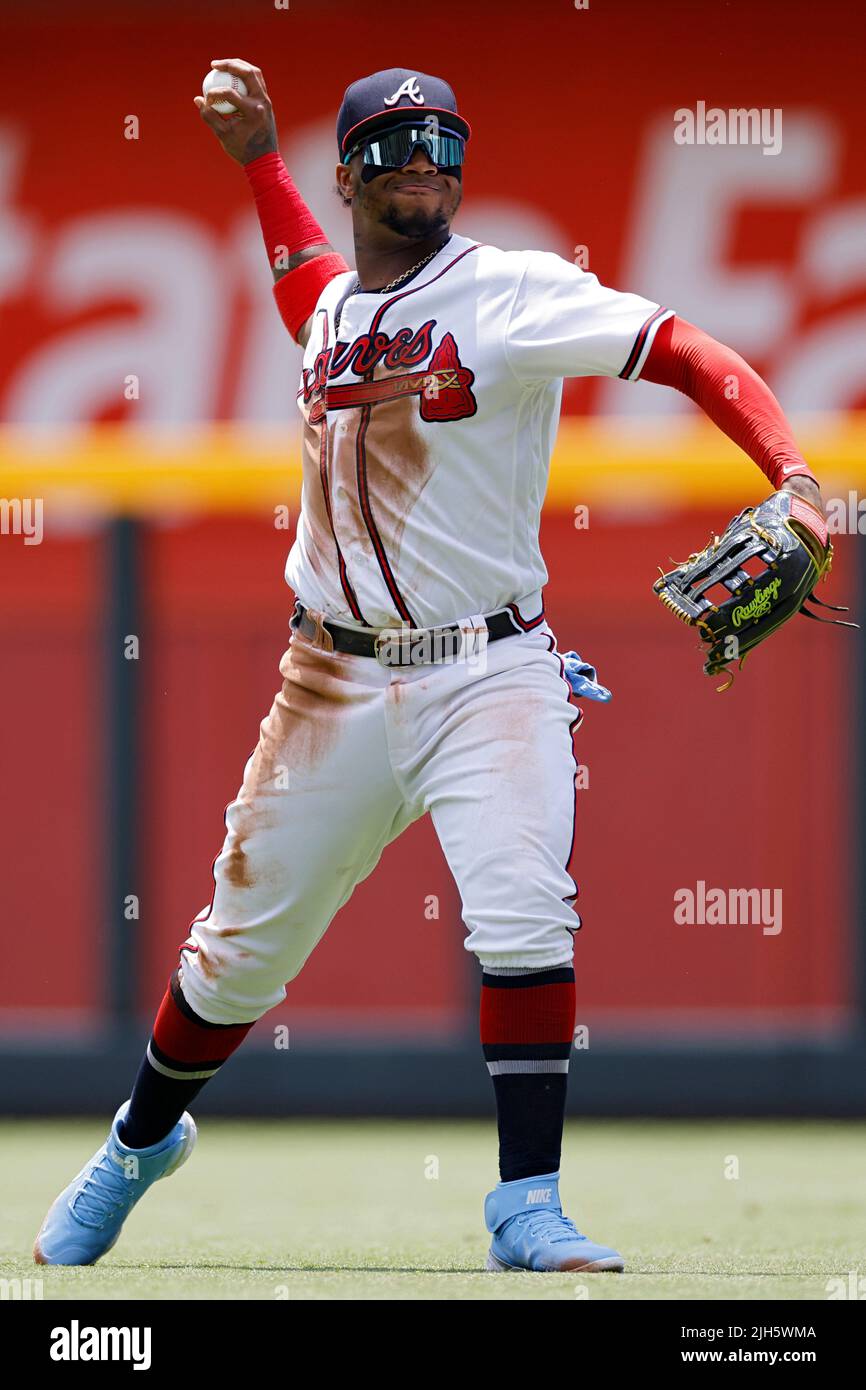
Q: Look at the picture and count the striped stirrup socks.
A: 2